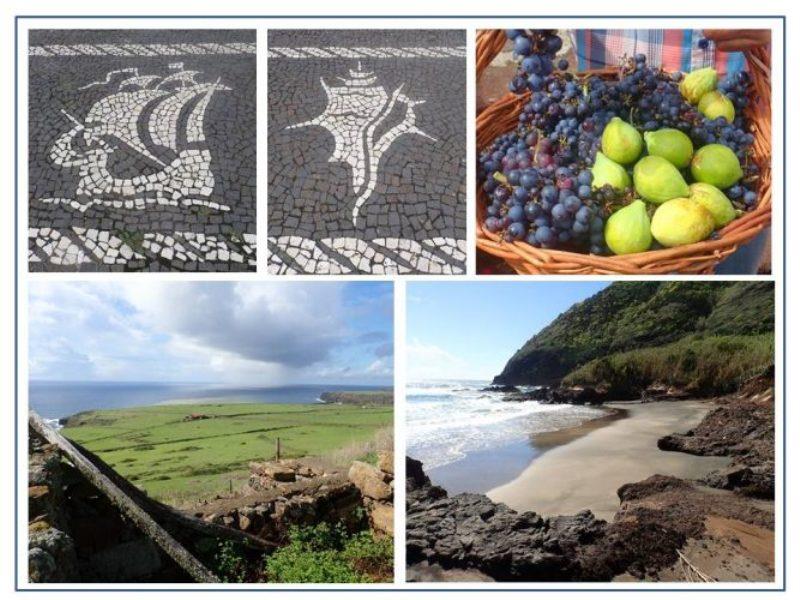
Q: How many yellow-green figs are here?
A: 10